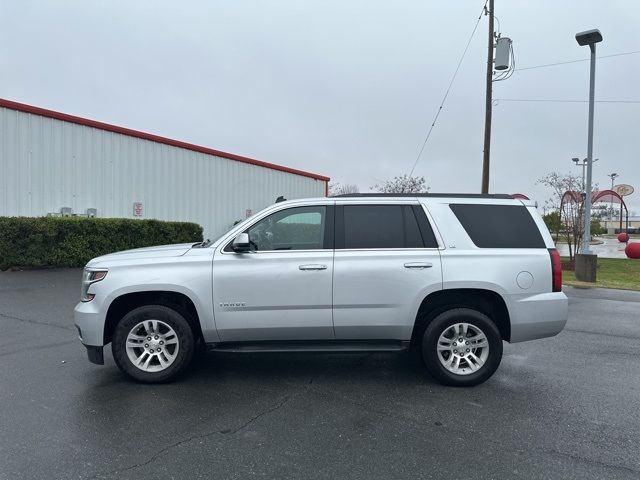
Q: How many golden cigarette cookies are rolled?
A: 0